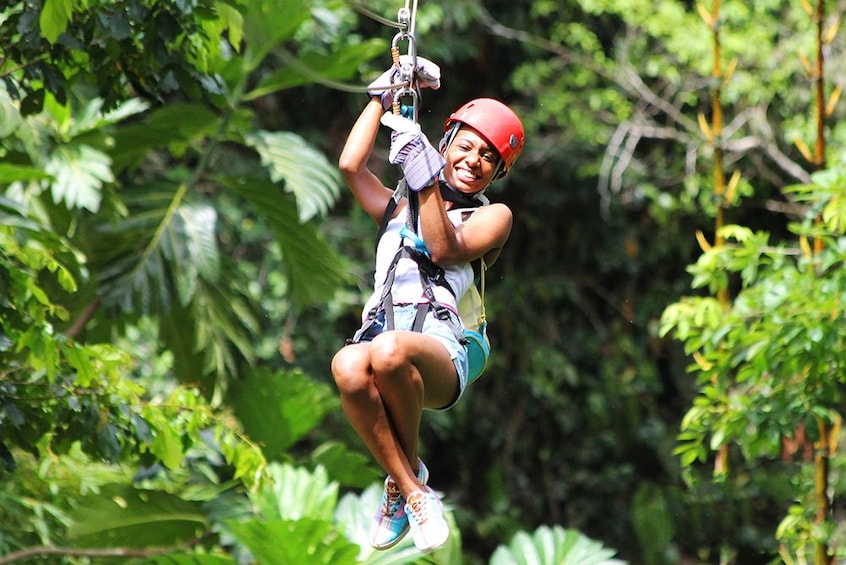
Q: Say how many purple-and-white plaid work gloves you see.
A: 2